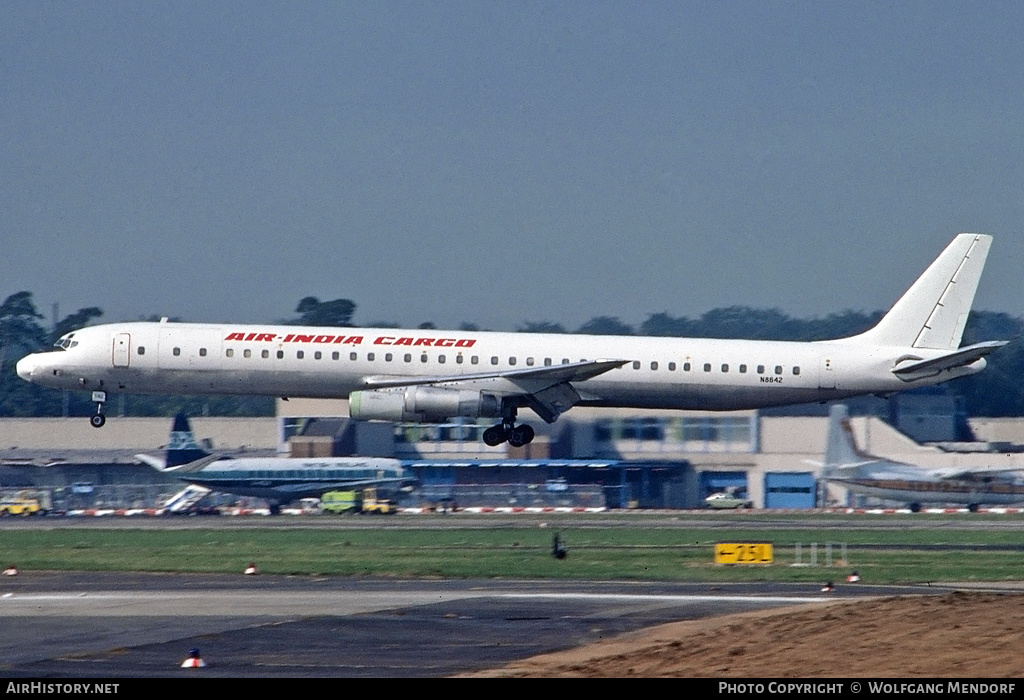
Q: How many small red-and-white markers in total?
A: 5